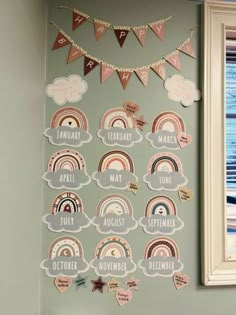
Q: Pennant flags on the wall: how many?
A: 14